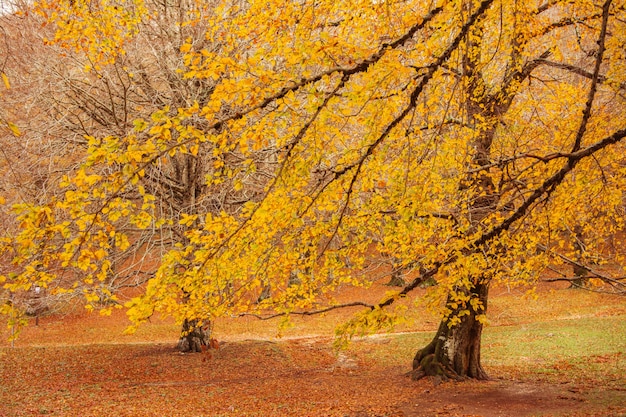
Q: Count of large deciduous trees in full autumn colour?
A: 1